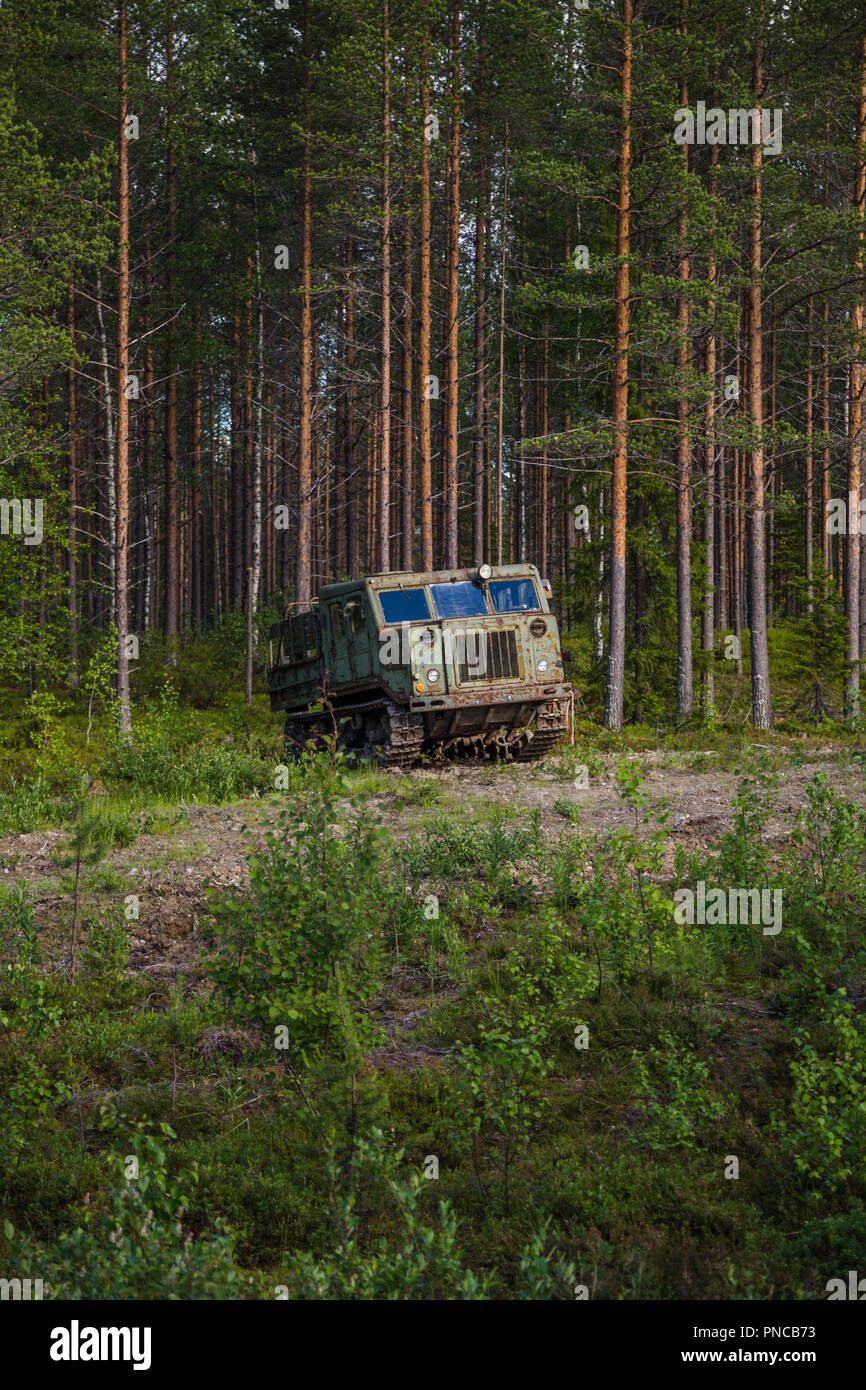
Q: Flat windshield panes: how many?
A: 3